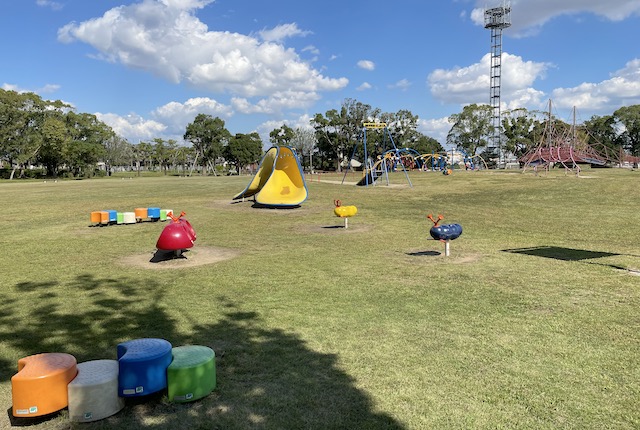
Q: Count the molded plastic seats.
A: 12